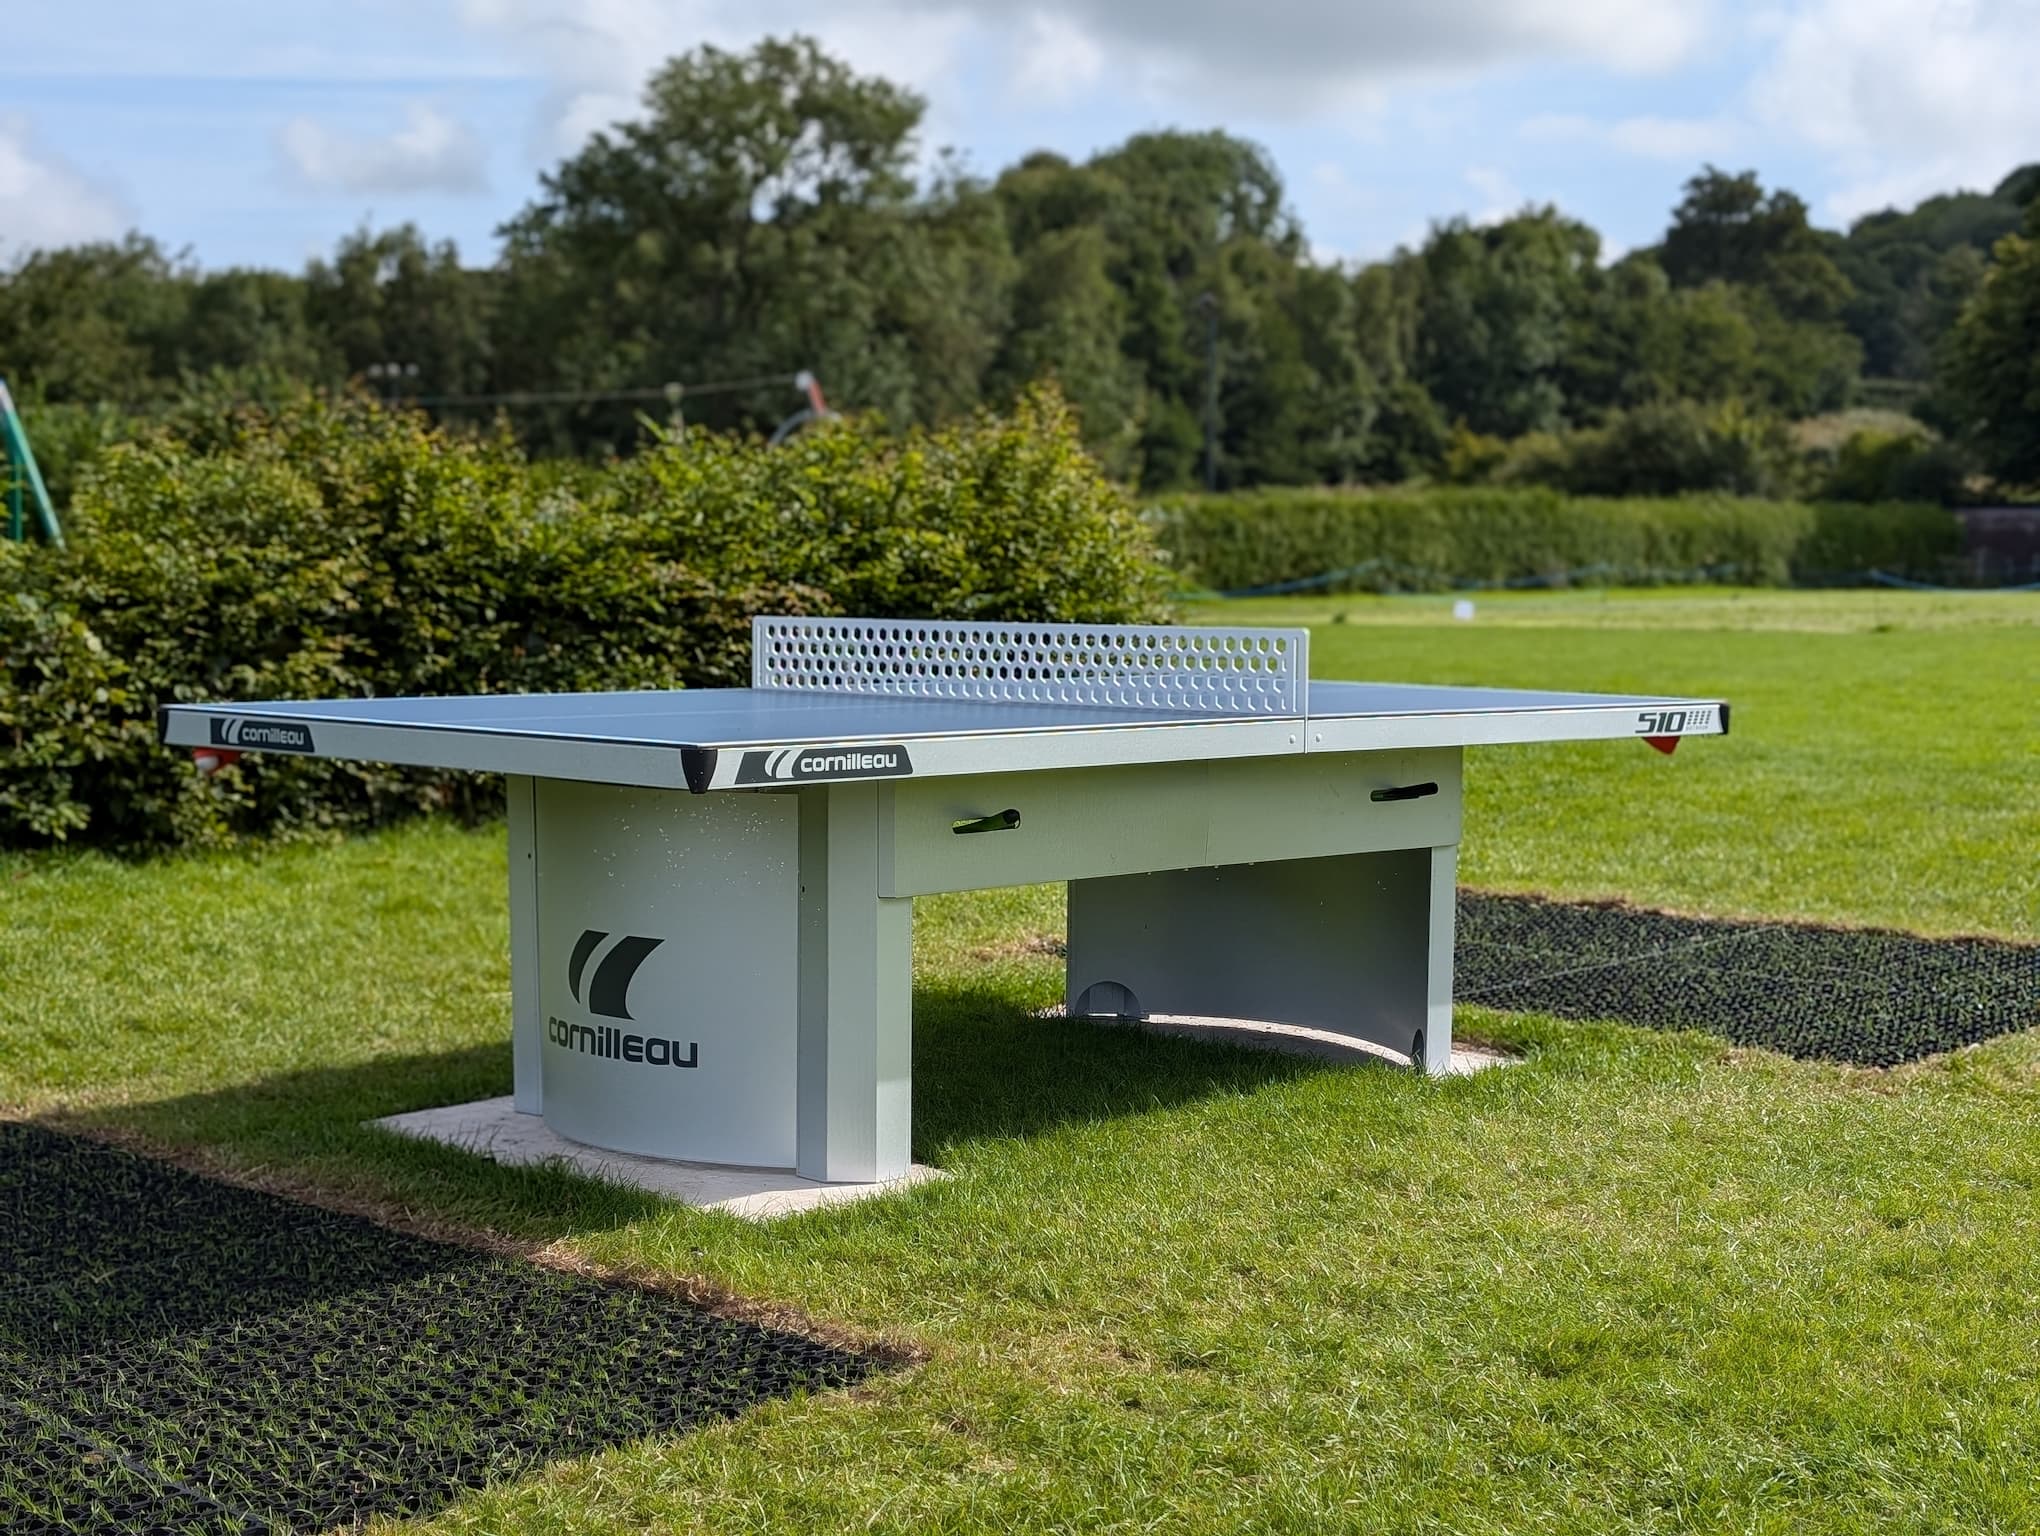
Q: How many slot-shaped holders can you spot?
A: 2